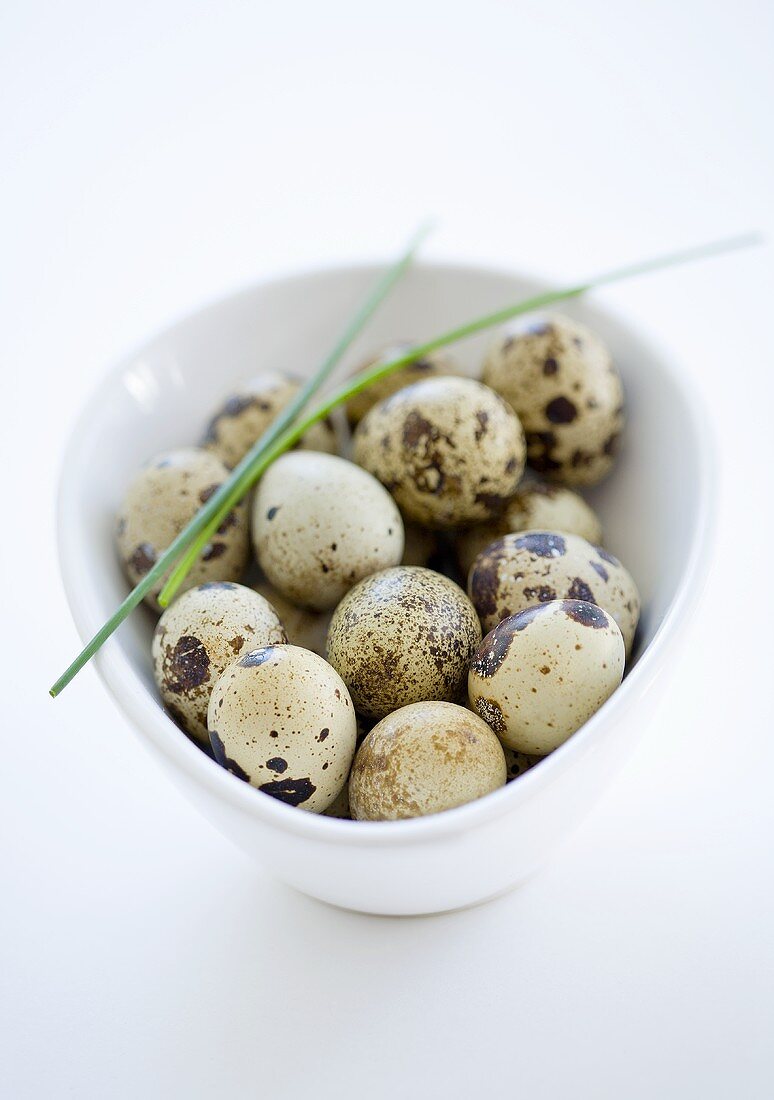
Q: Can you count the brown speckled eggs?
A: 13